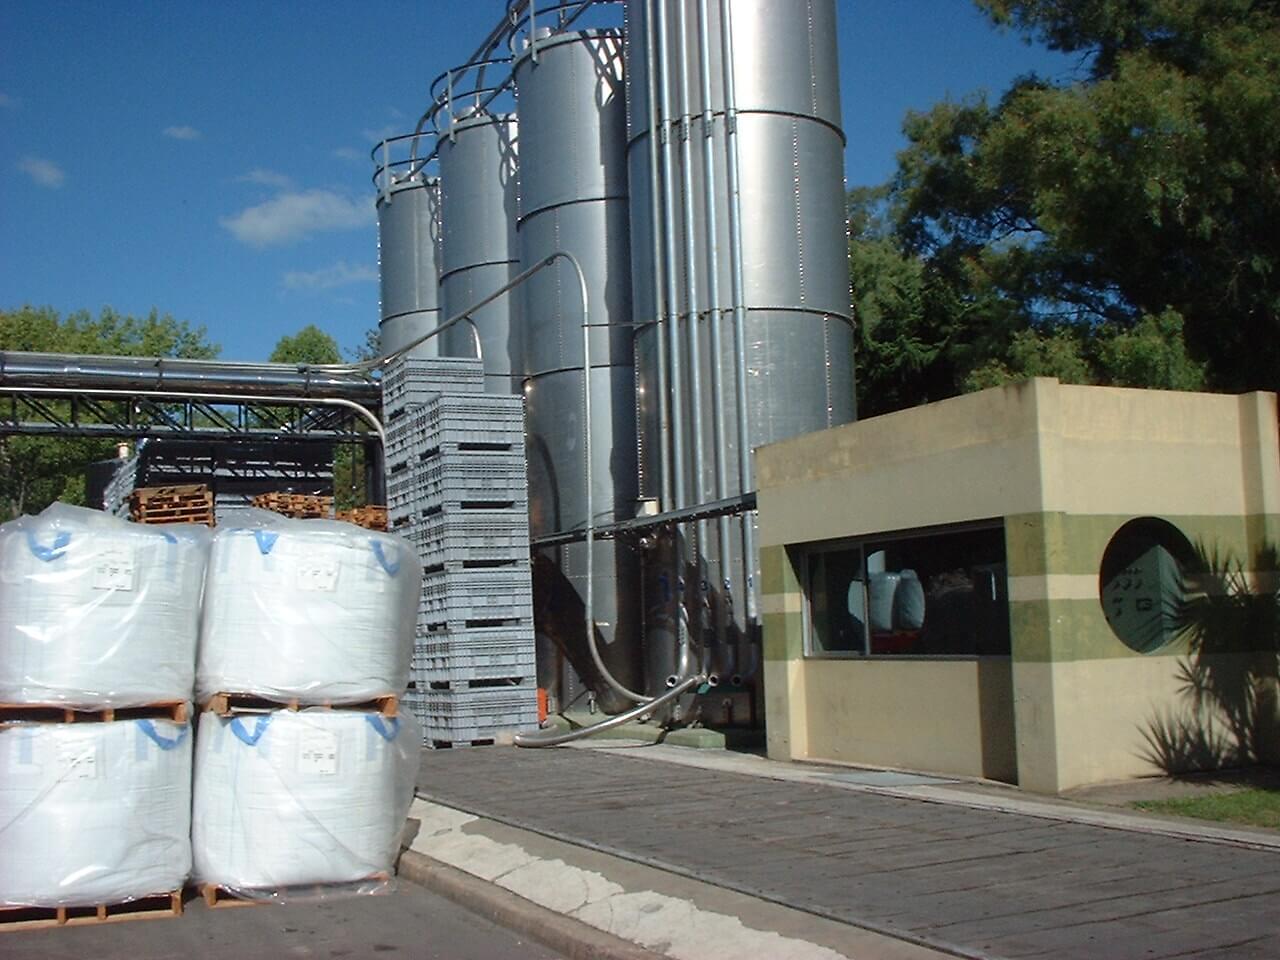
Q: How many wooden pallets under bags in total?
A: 4